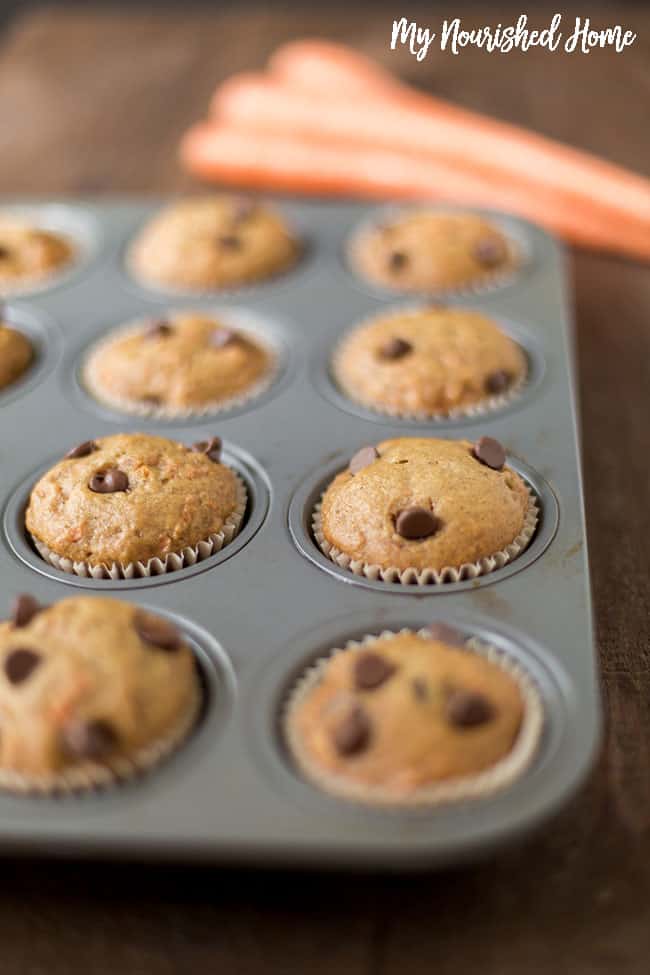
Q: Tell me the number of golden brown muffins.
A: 10